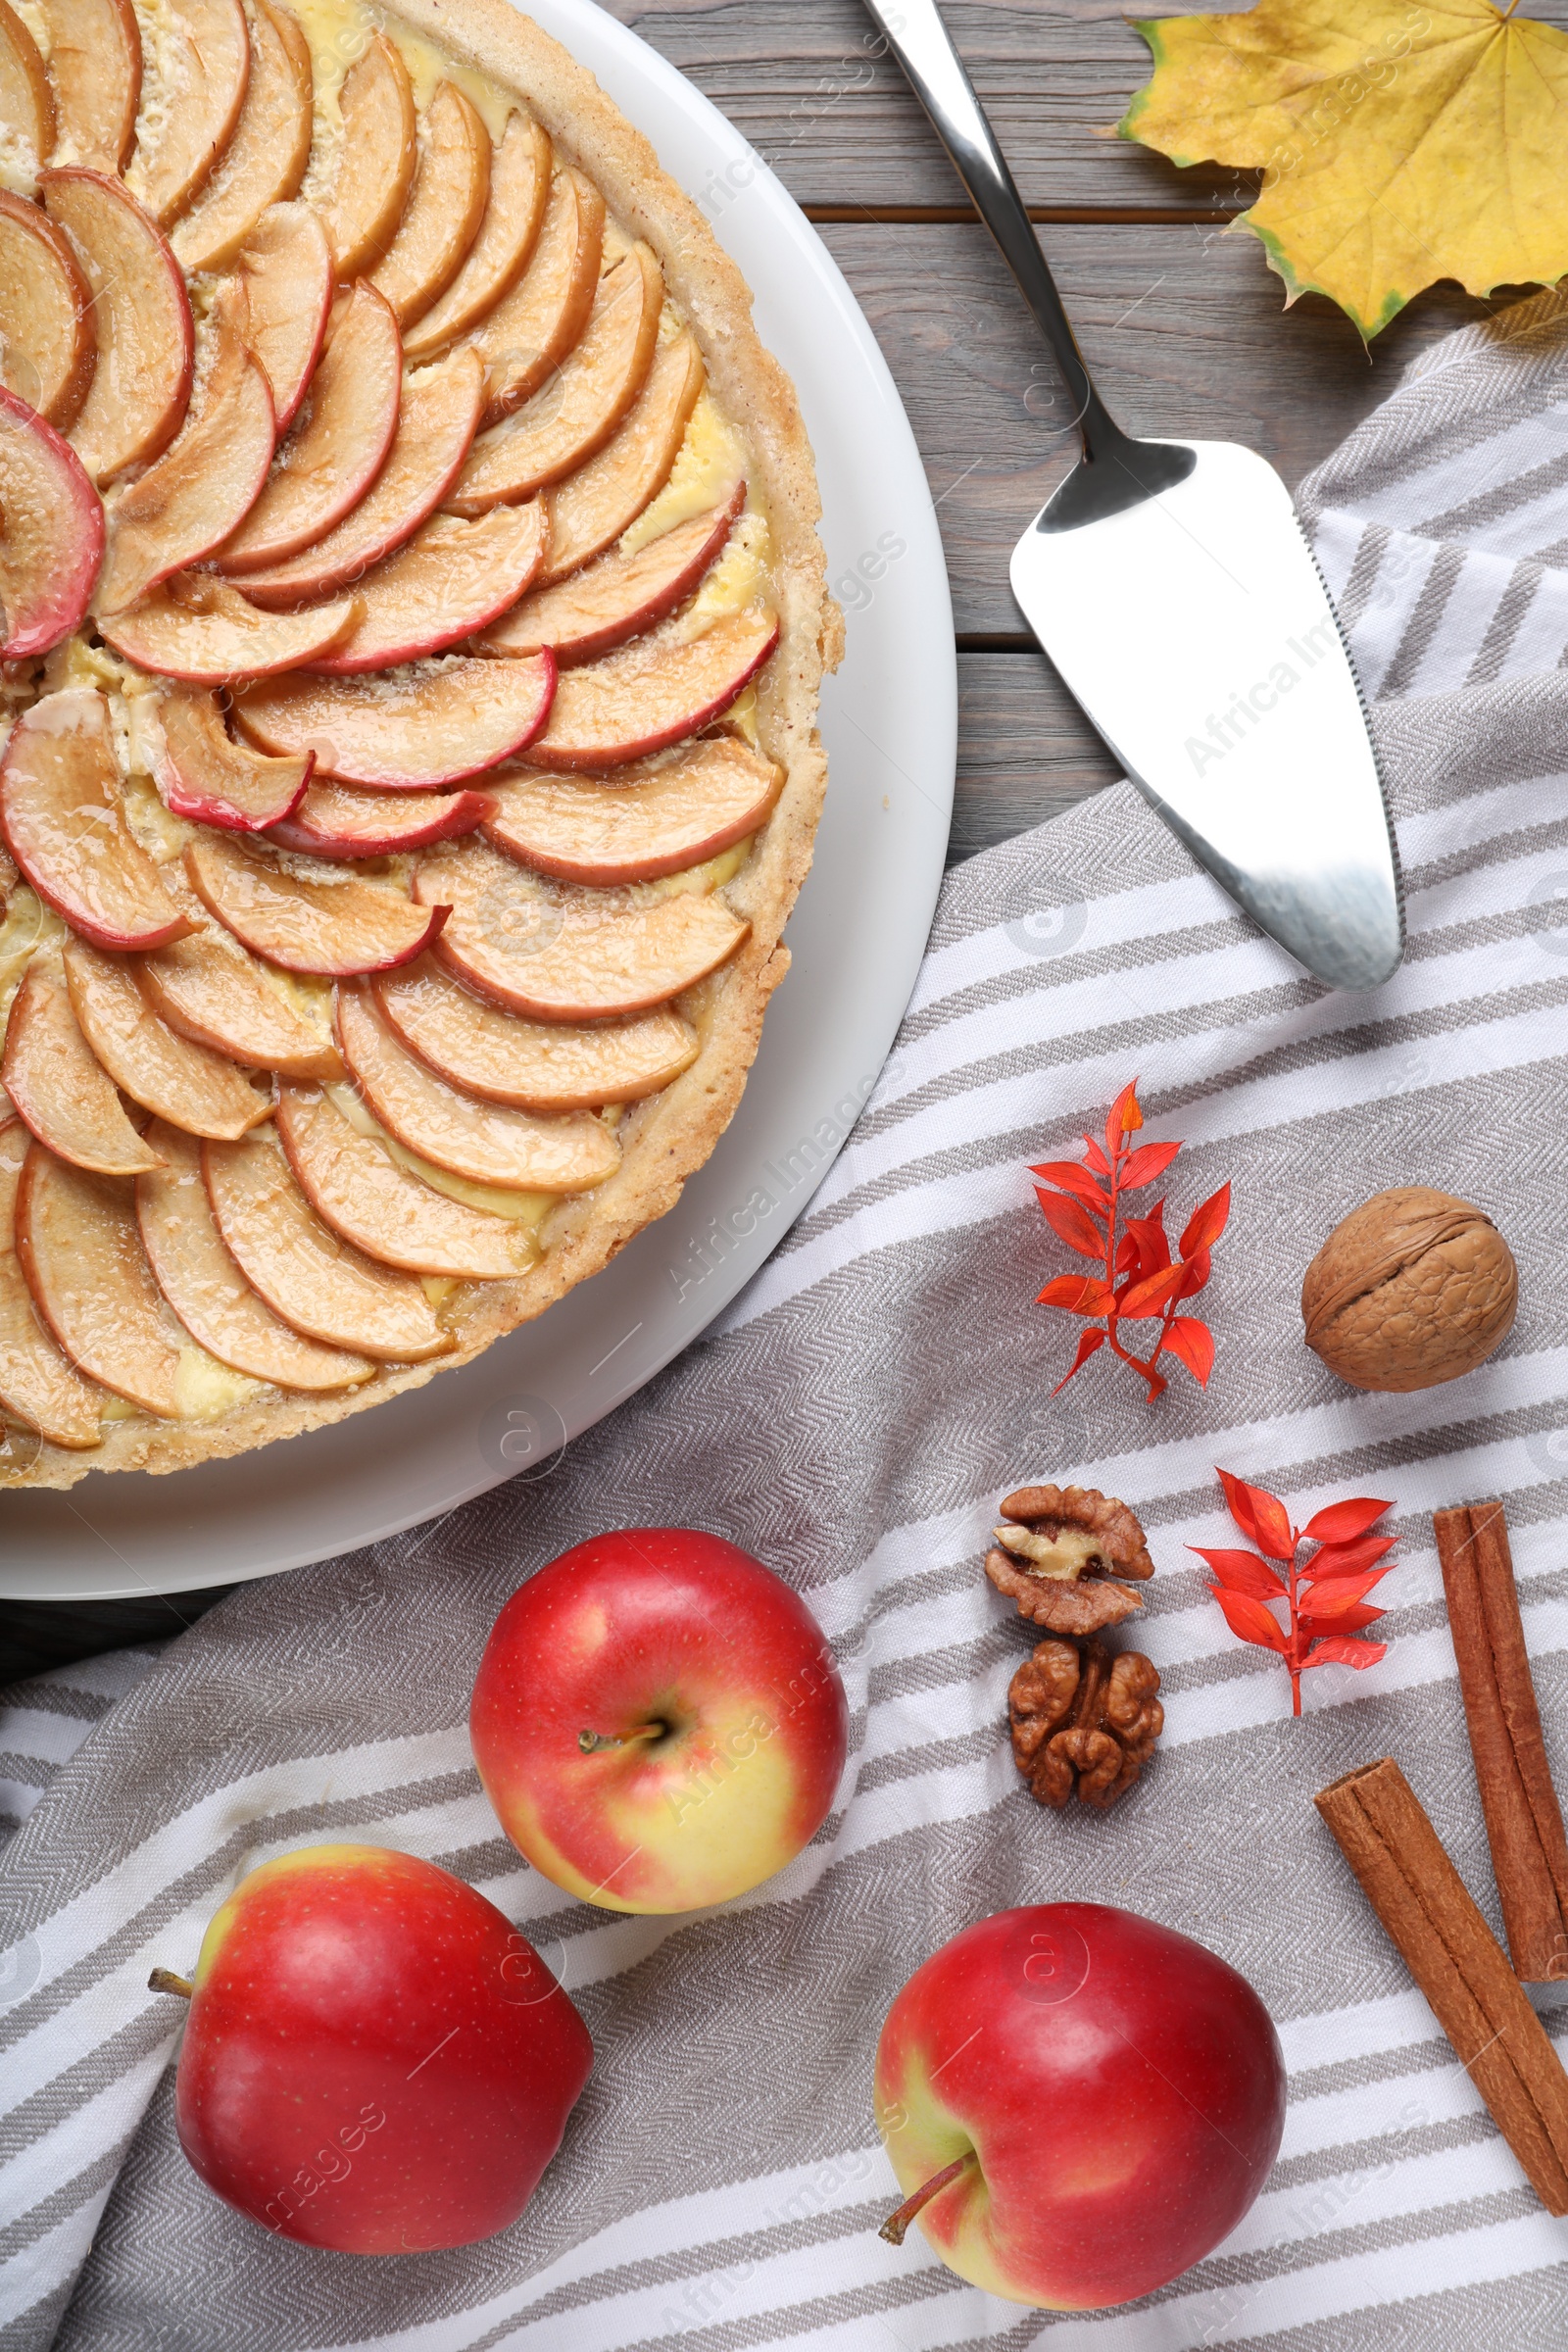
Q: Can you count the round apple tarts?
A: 1